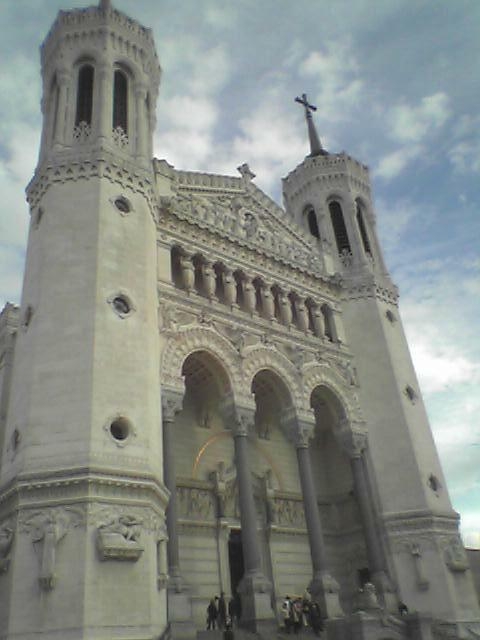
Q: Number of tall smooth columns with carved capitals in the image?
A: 4